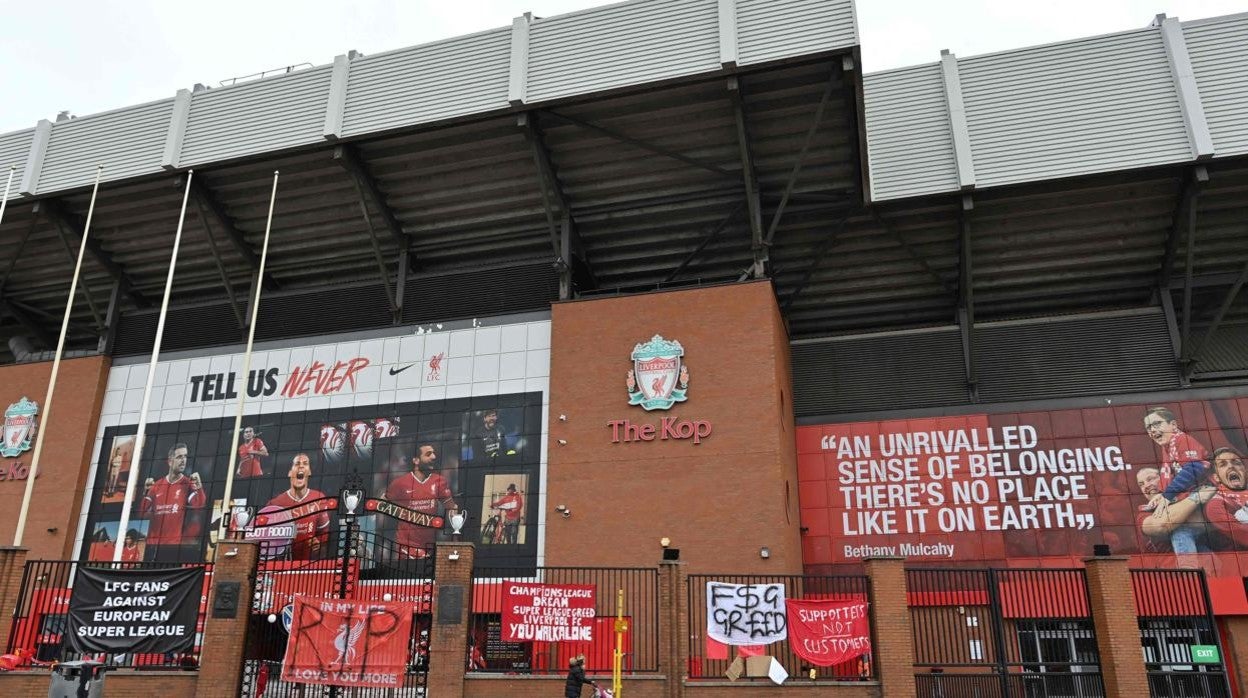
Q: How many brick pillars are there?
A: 6